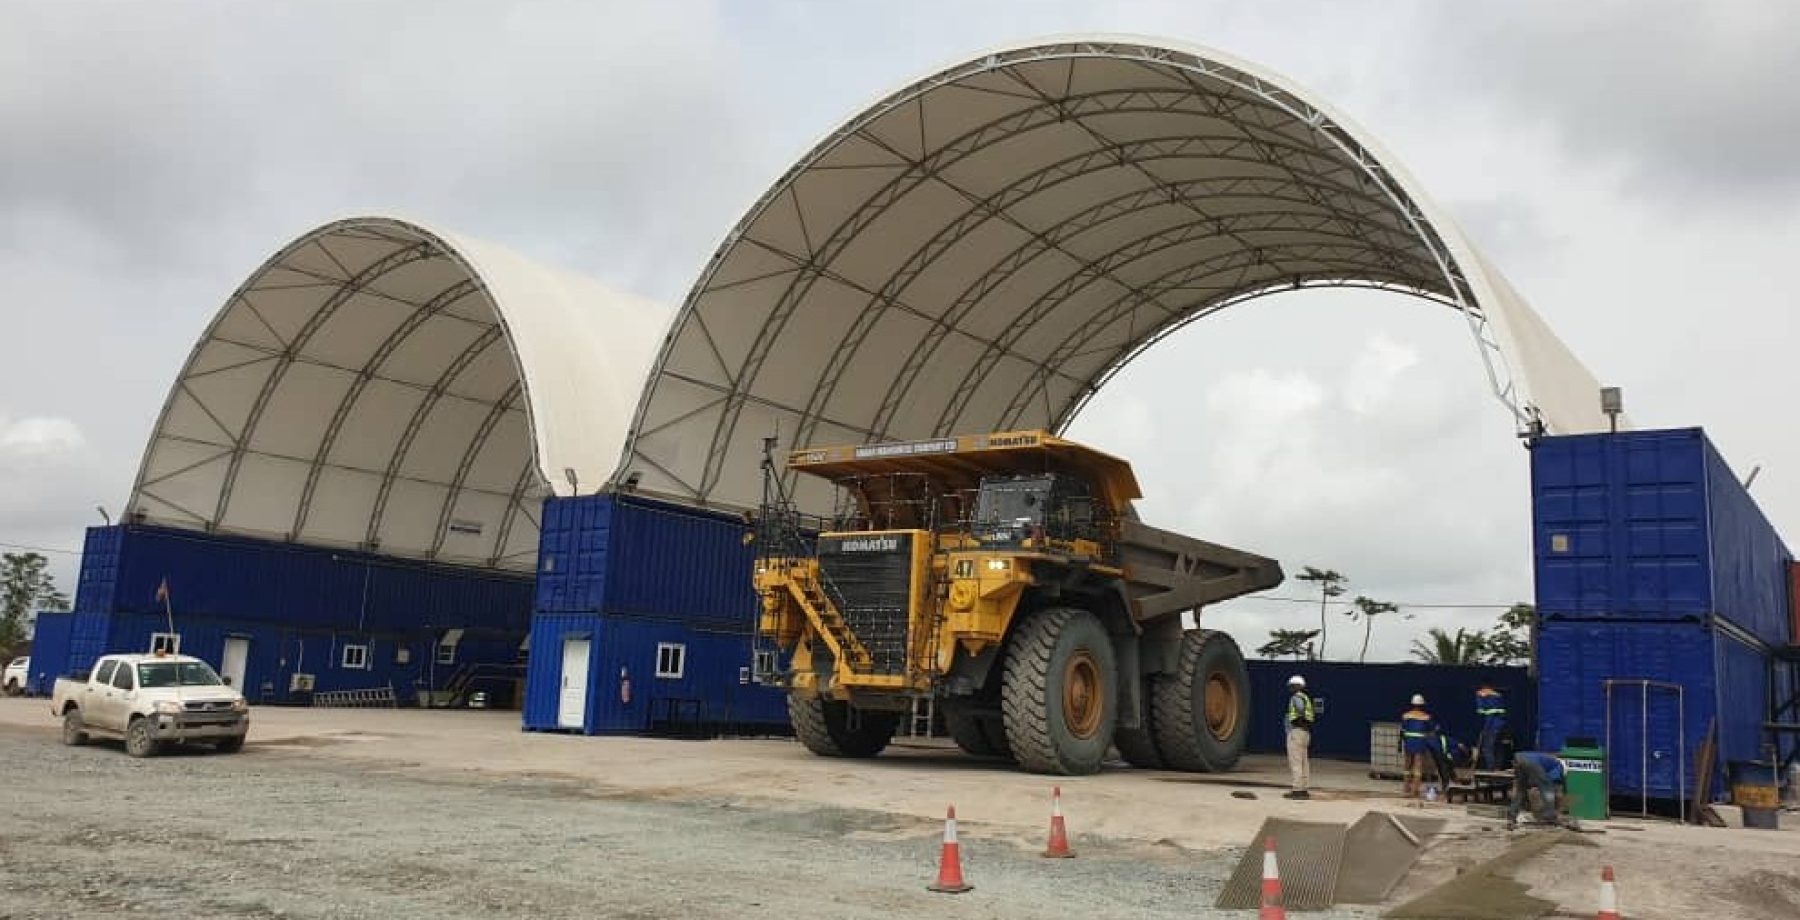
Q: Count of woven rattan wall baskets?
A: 0